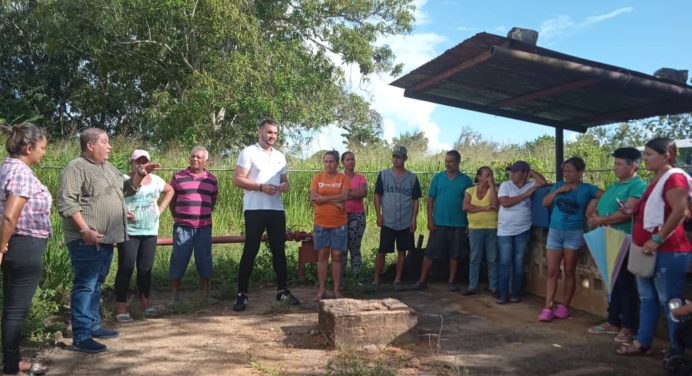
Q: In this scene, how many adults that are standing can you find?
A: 14